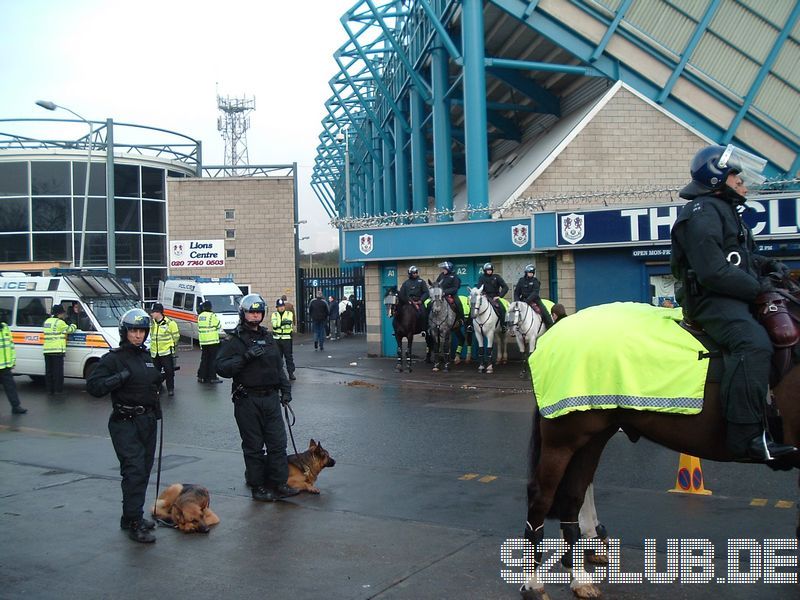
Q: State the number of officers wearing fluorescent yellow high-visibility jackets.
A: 5